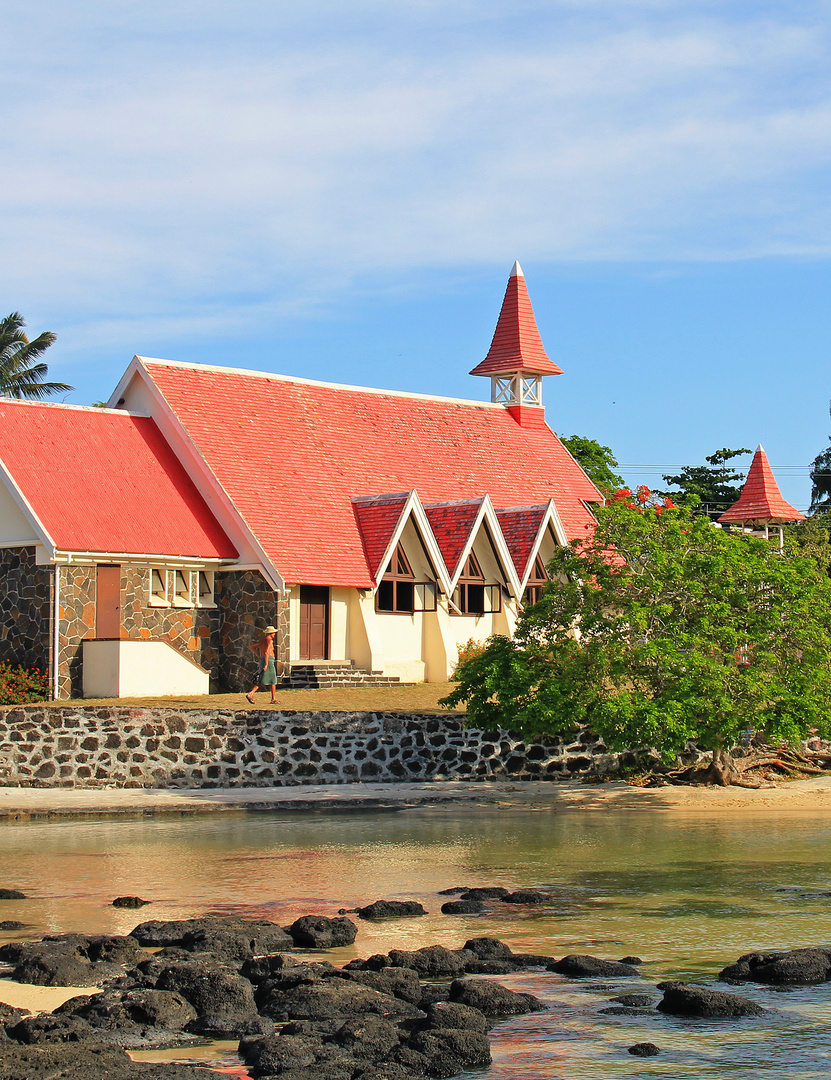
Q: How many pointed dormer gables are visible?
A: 3